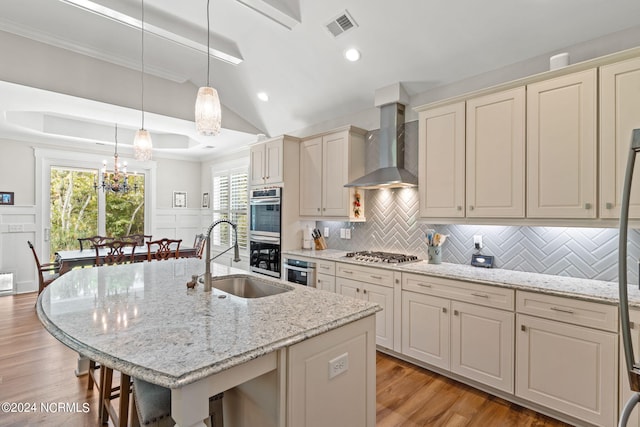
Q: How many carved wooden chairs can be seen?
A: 6